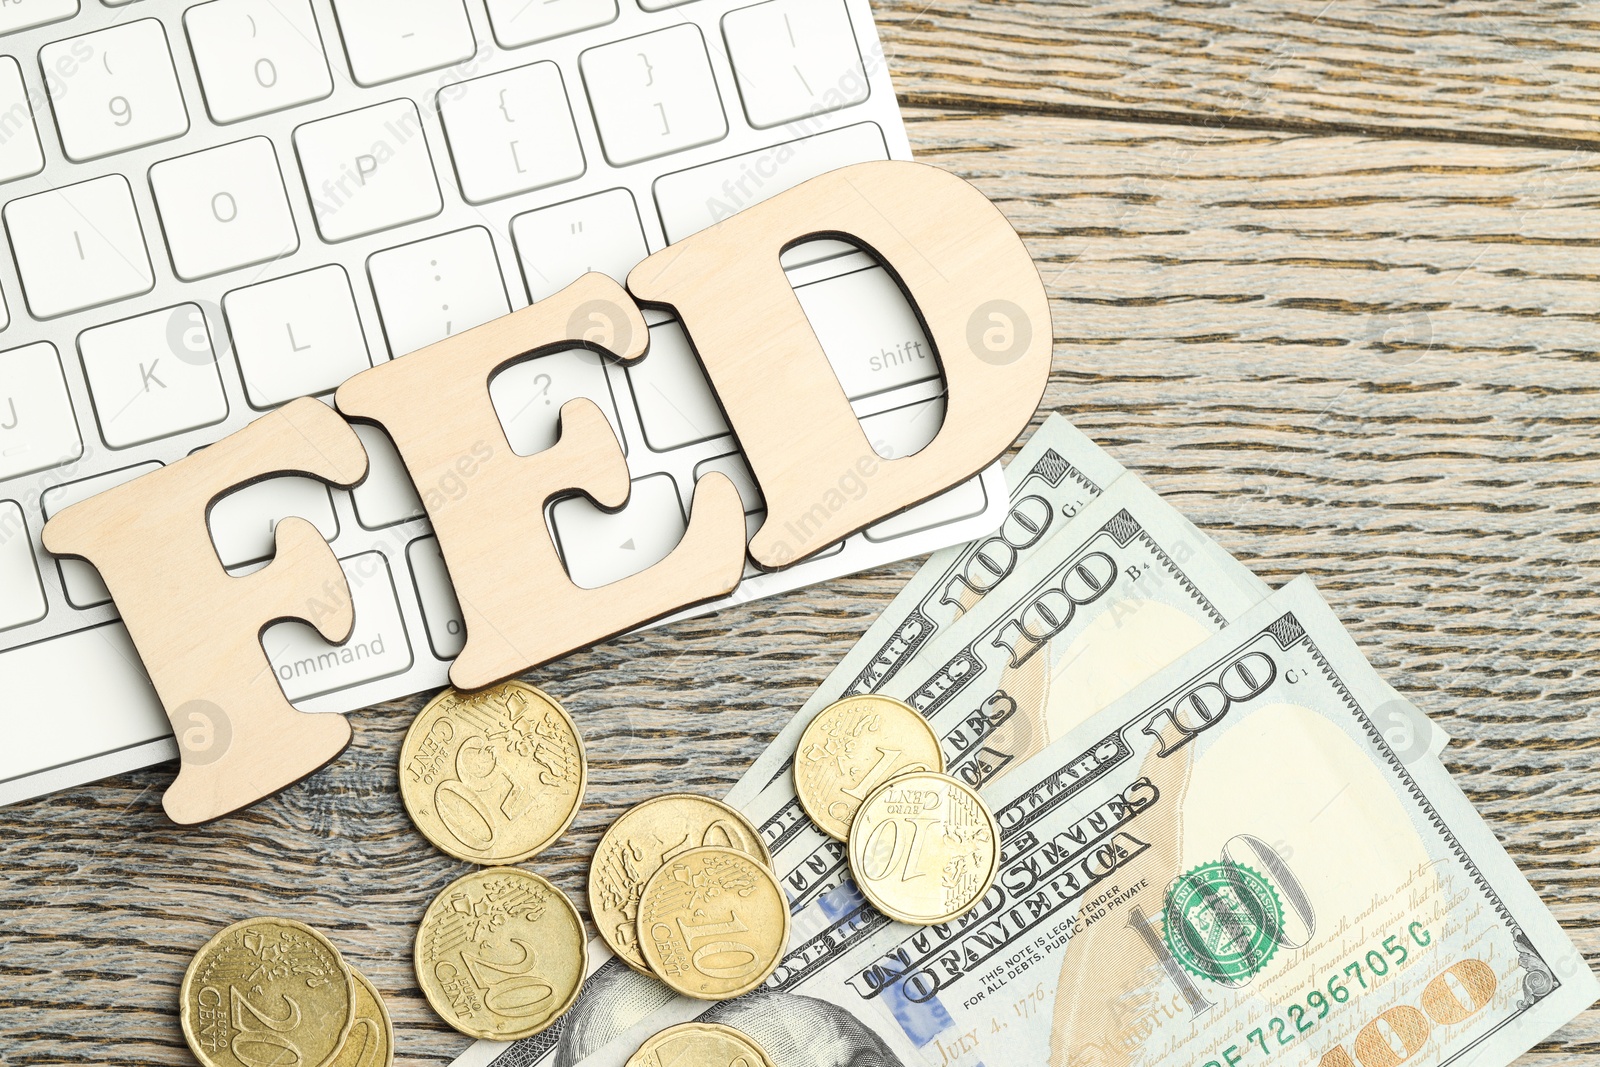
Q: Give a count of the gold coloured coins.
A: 9